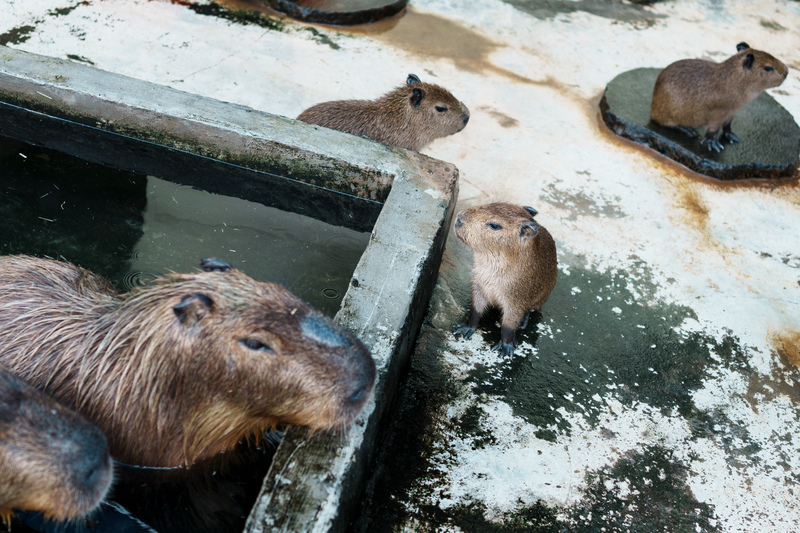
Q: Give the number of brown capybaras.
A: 5